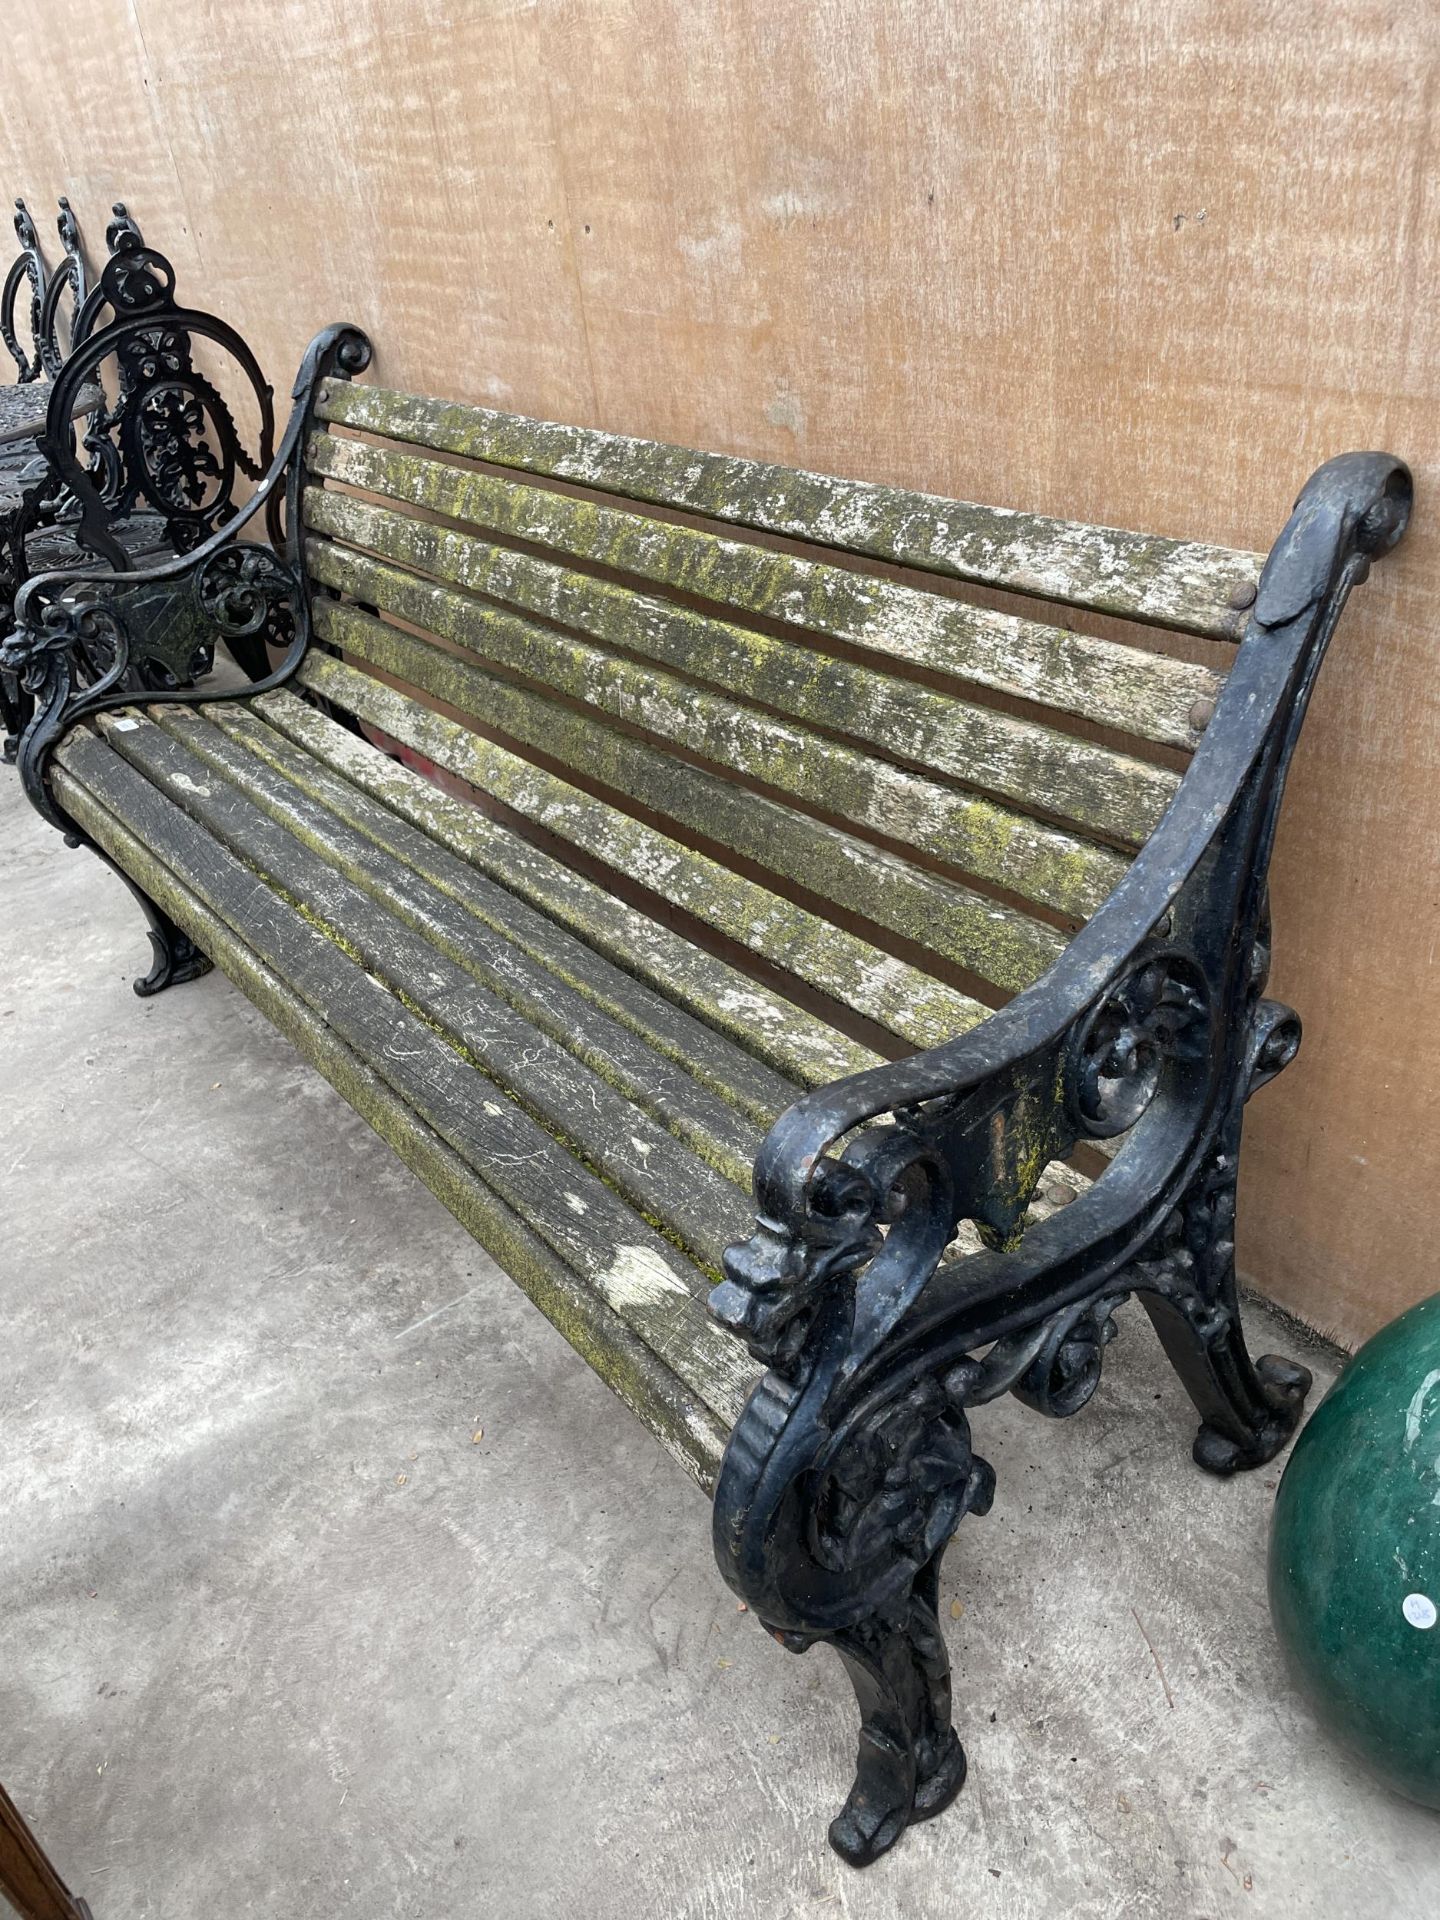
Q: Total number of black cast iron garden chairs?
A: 4